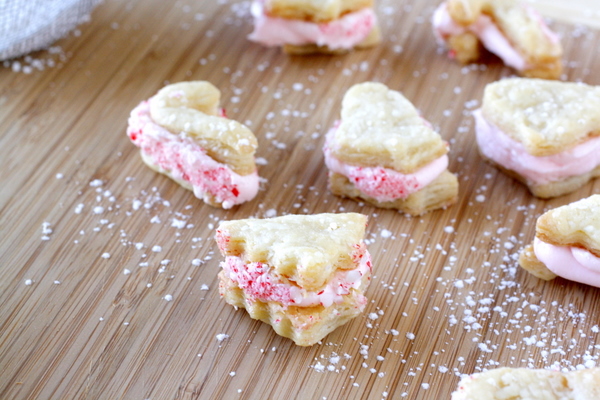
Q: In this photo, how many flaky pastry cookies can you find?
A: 8